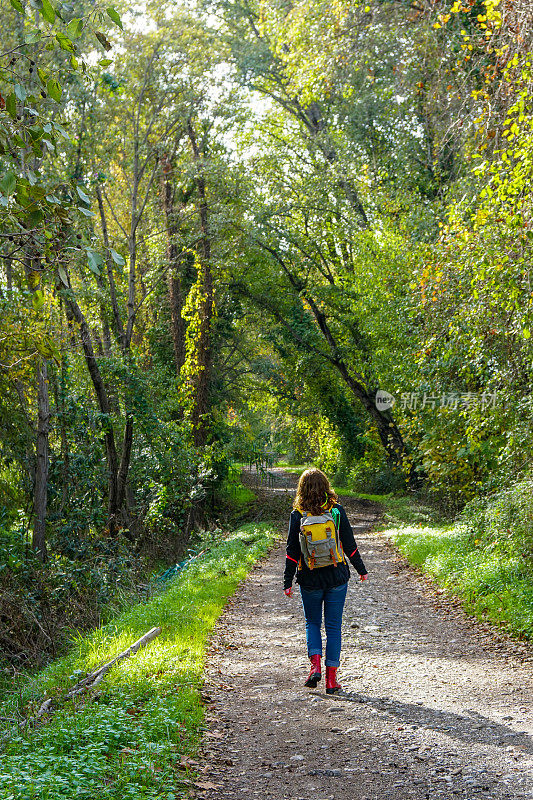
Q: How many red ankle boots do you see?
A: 2